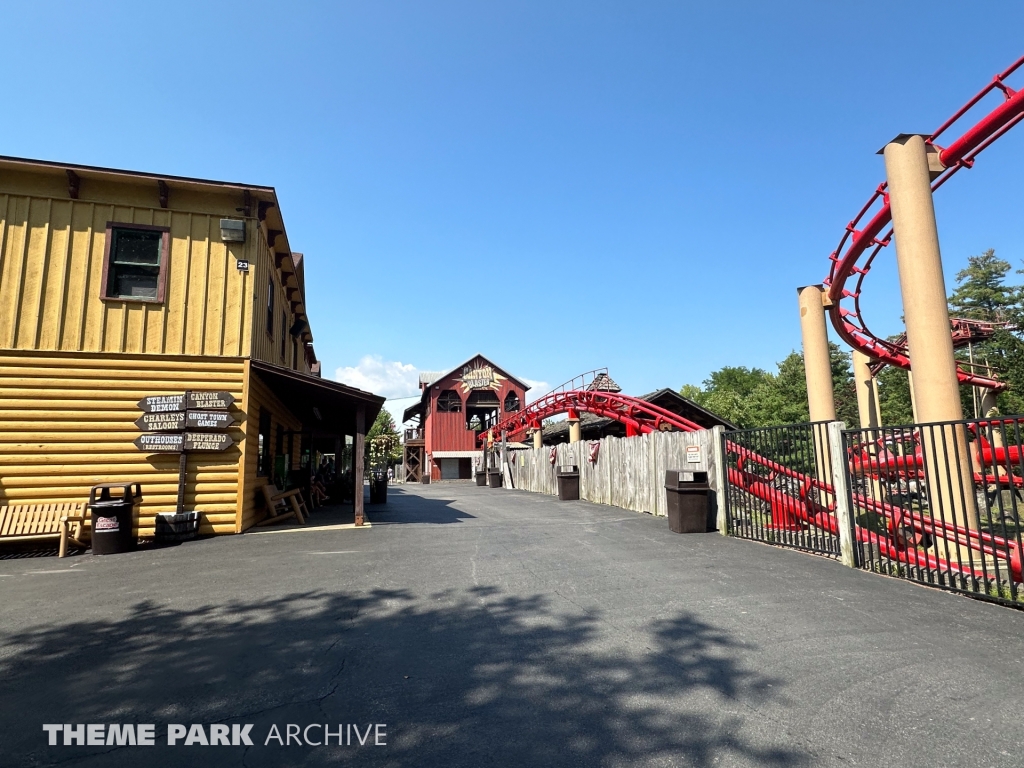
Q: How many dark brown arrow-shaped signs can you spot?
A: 6